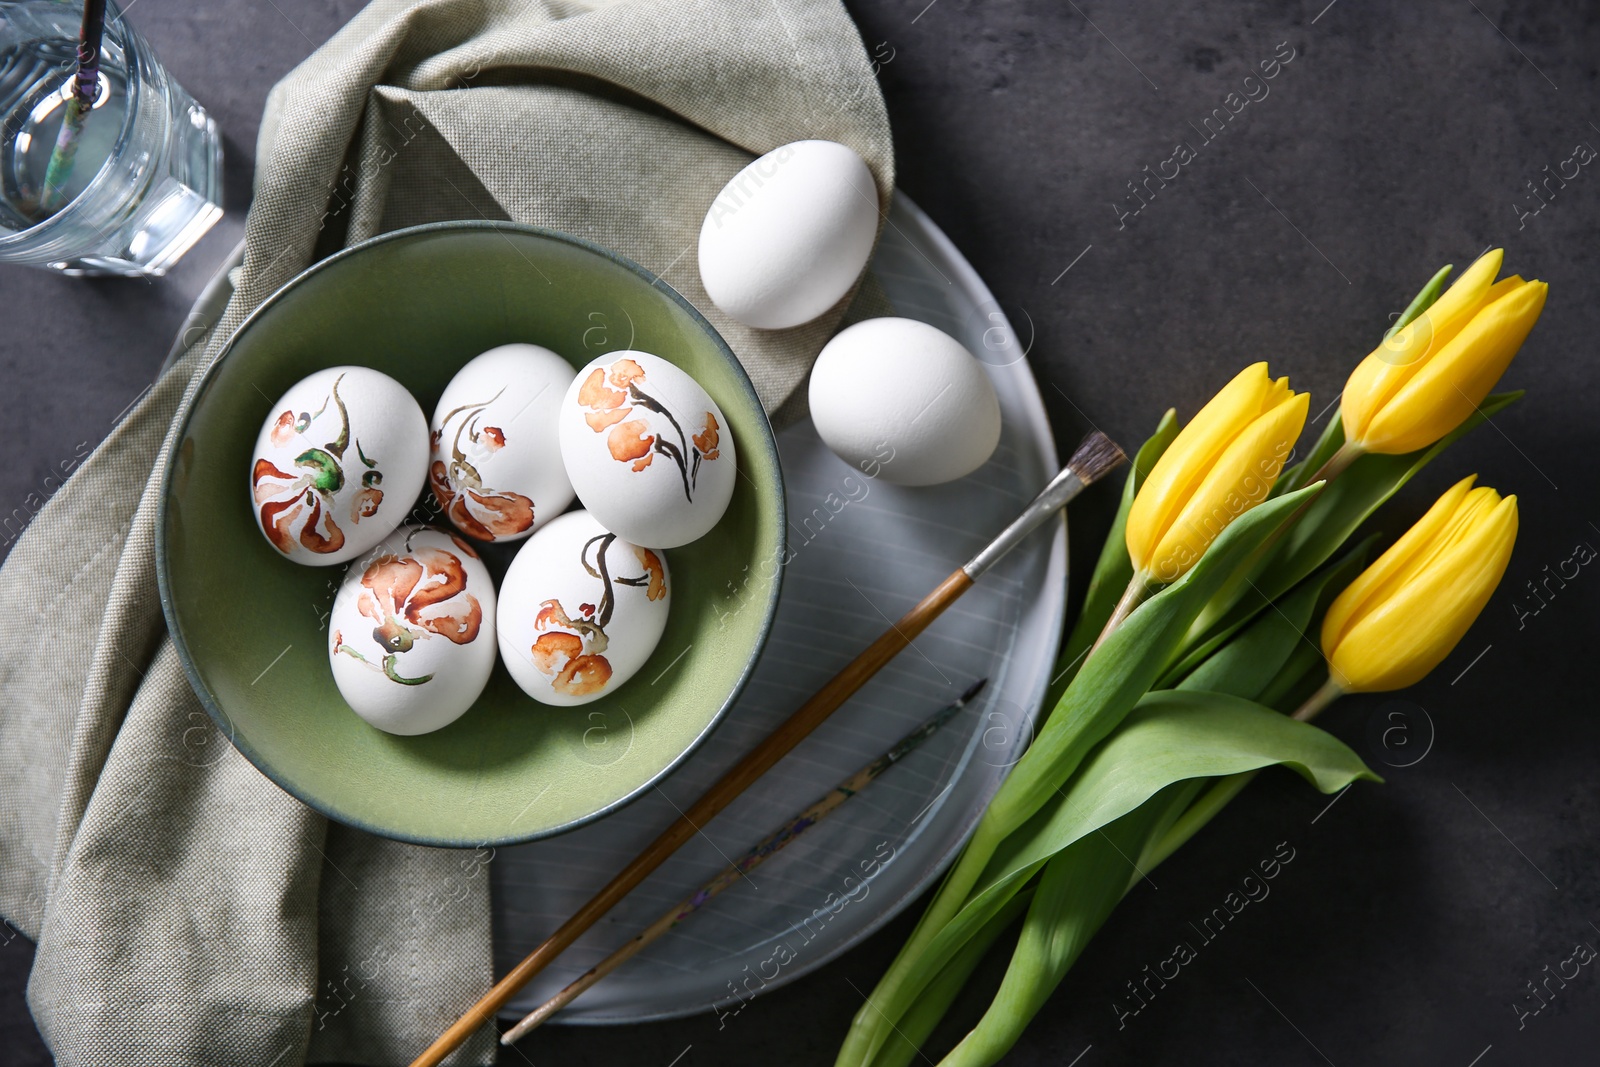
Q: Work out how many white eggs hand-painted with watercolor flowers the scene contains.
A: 5